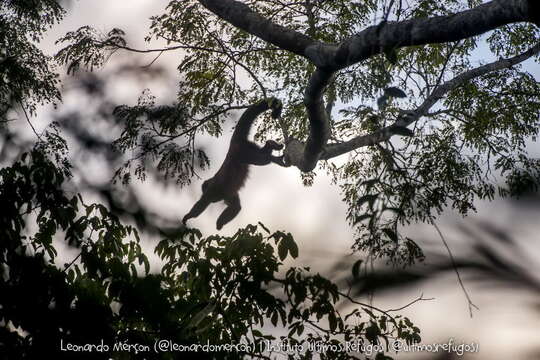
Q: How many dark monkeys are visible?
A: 1